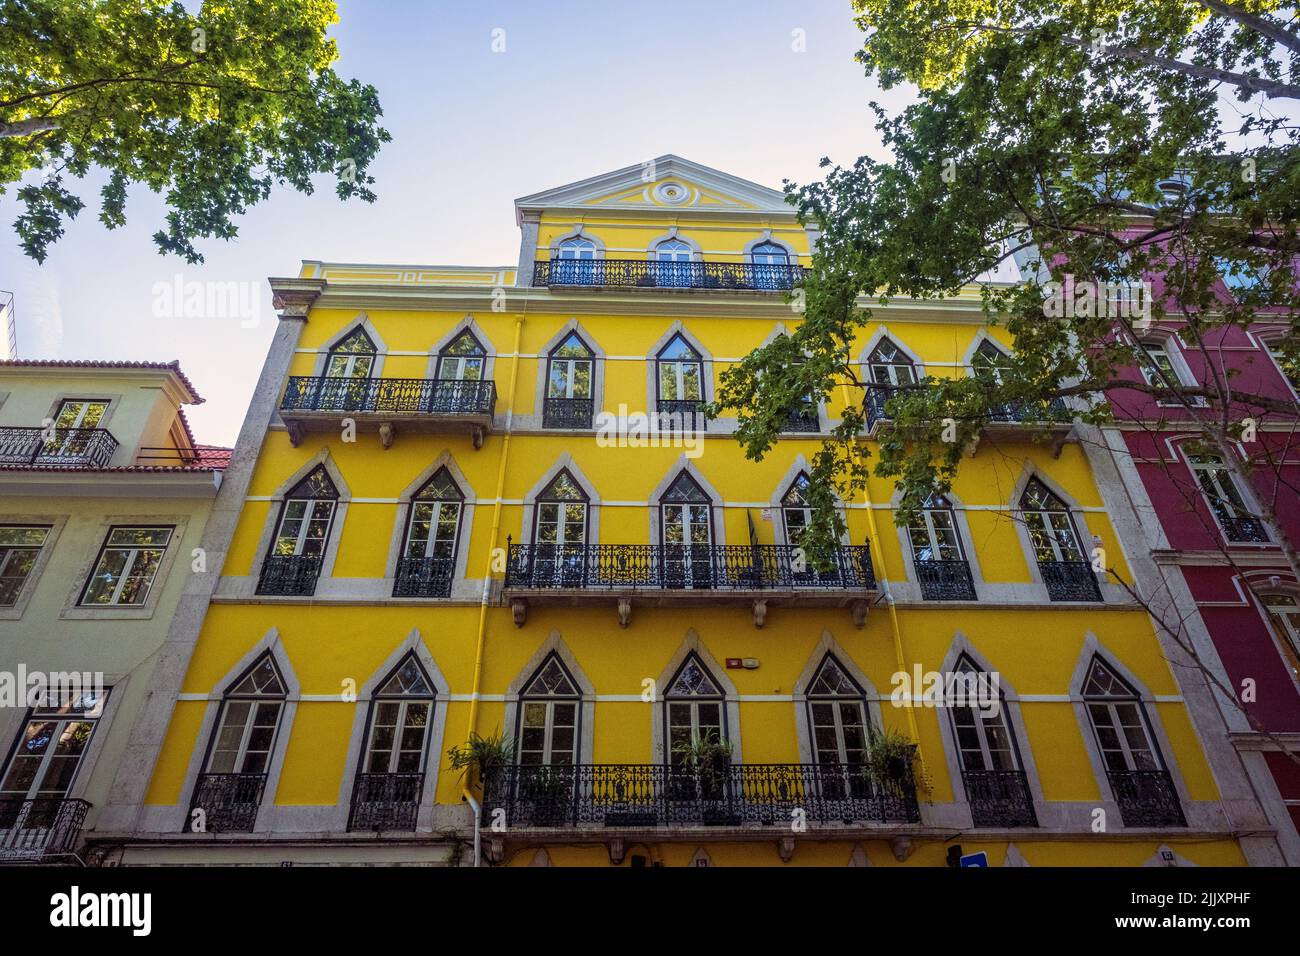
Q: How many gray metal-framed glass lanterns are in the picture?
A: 0